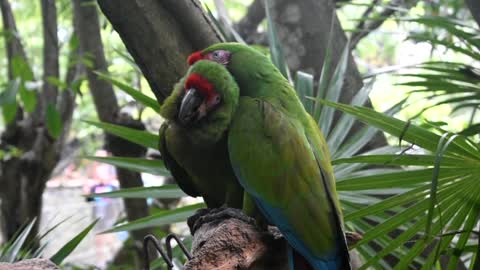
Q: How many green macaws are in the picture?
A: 2